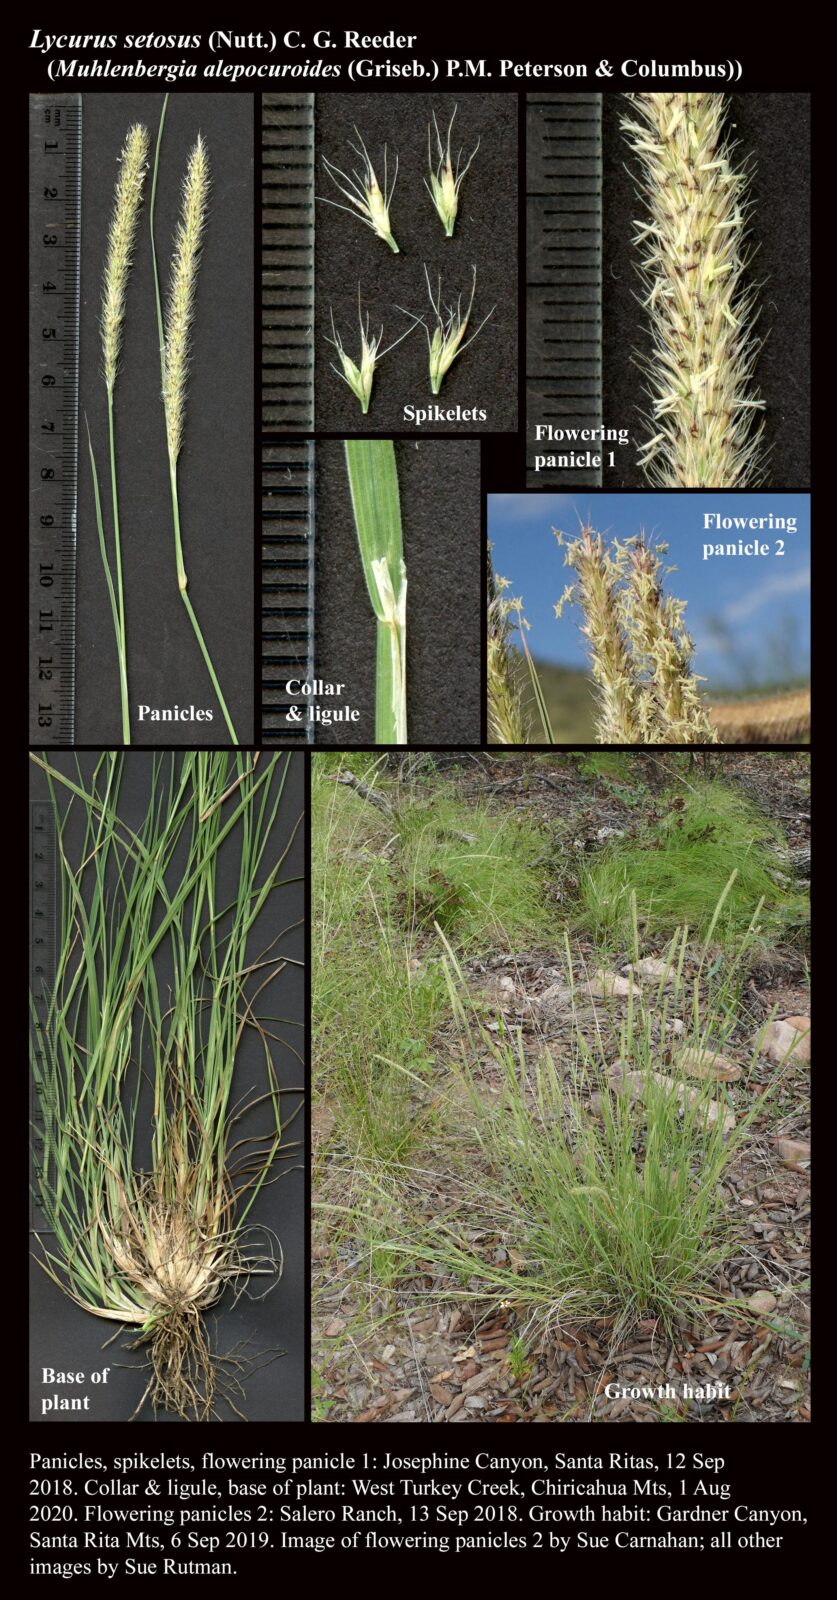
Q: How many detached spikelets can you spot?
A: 4